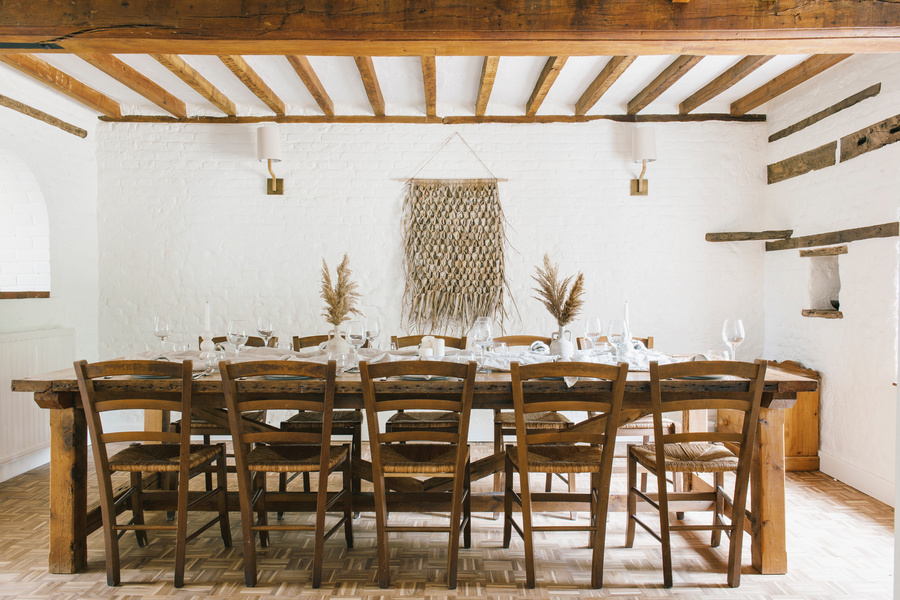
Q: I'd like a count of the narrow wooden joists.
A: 13